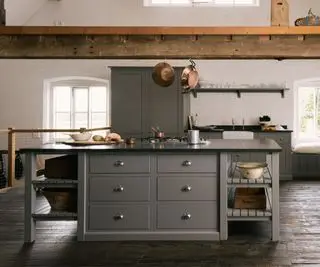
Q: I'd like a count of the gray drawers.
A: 6